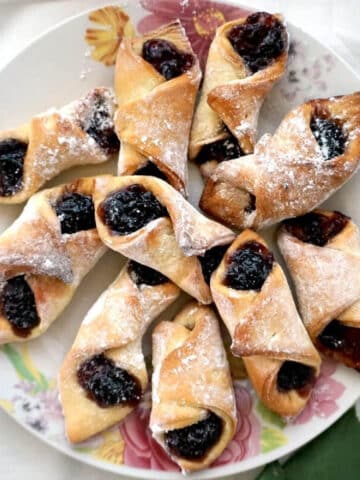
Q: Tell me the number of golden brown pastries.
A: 10